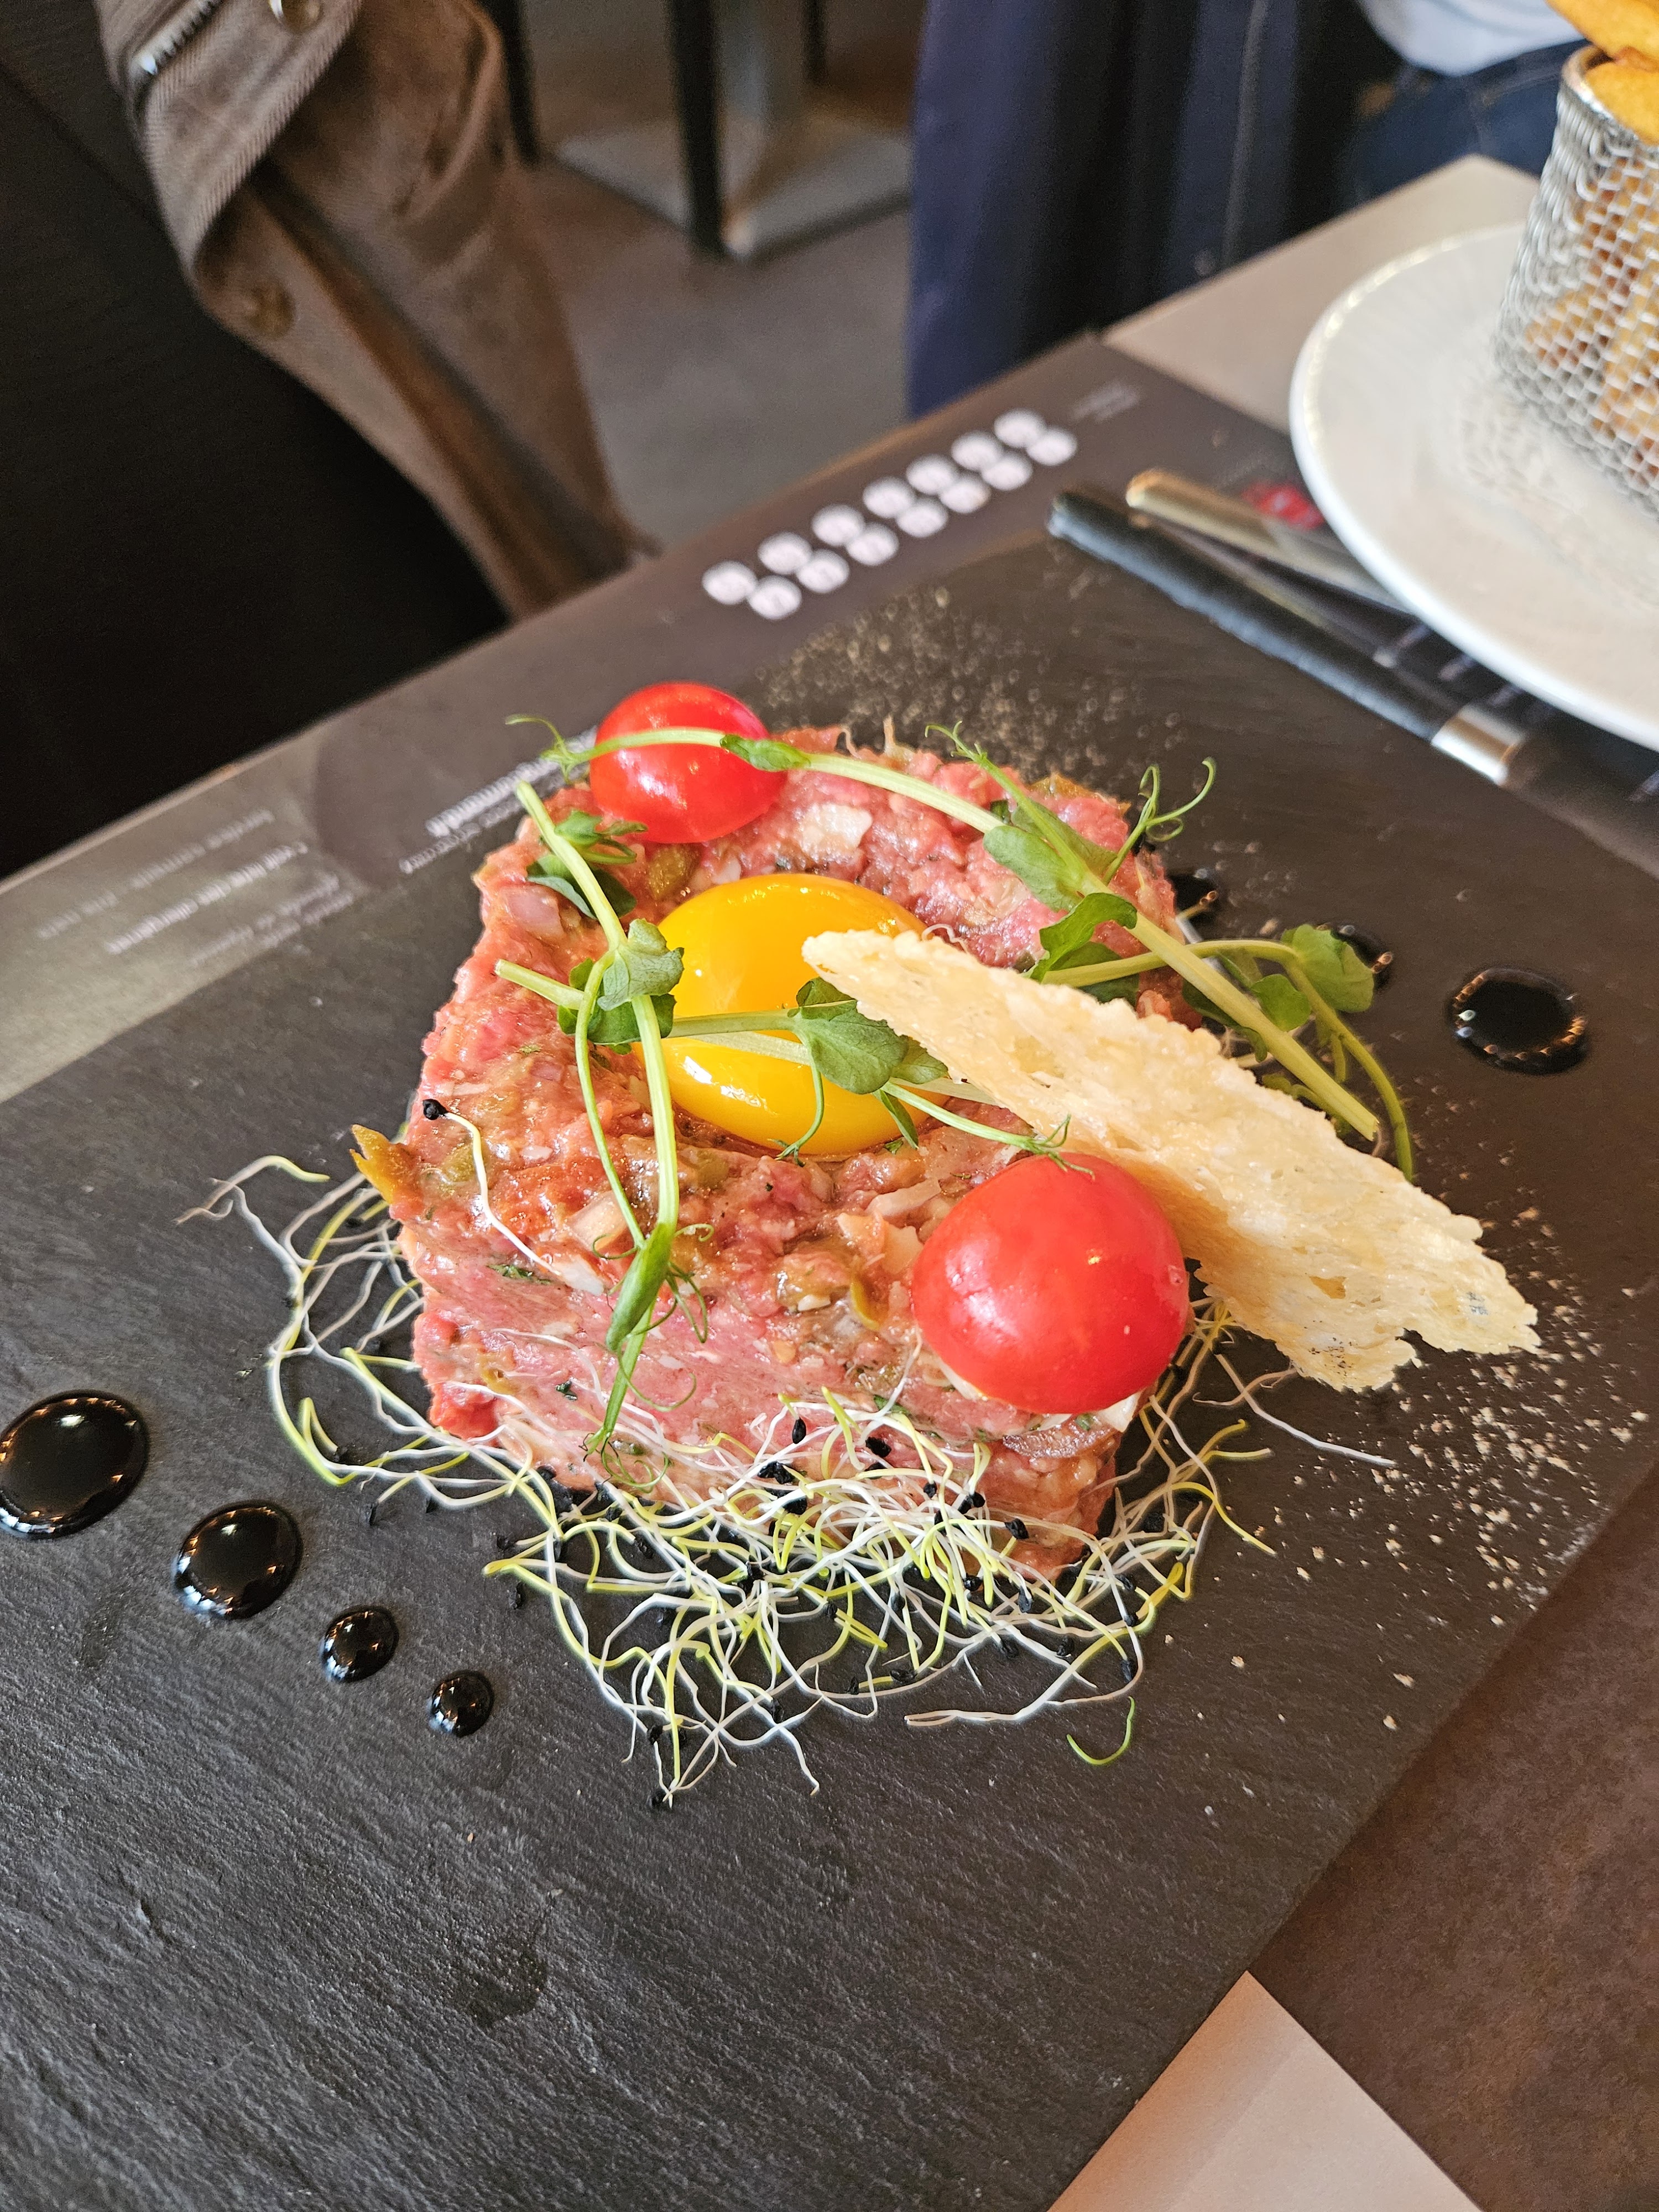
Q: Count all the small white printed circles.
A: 14